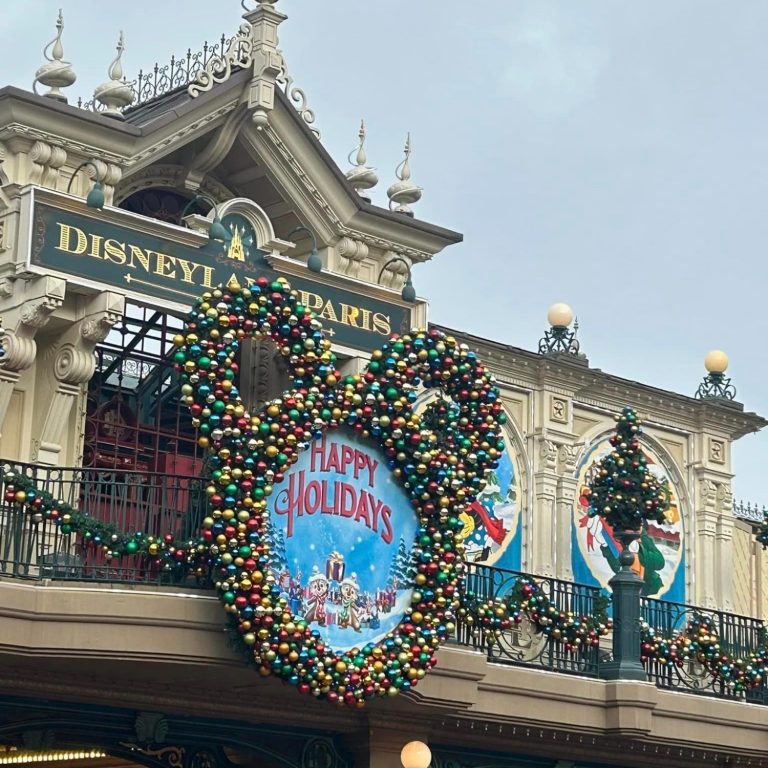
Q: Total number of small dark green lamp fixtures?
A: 4